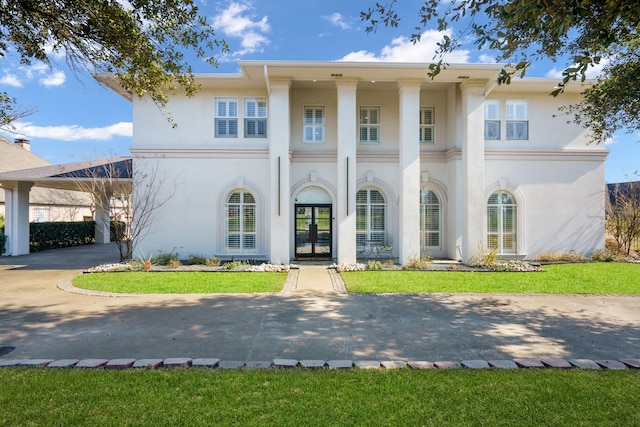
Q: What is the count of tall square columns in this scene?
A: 4